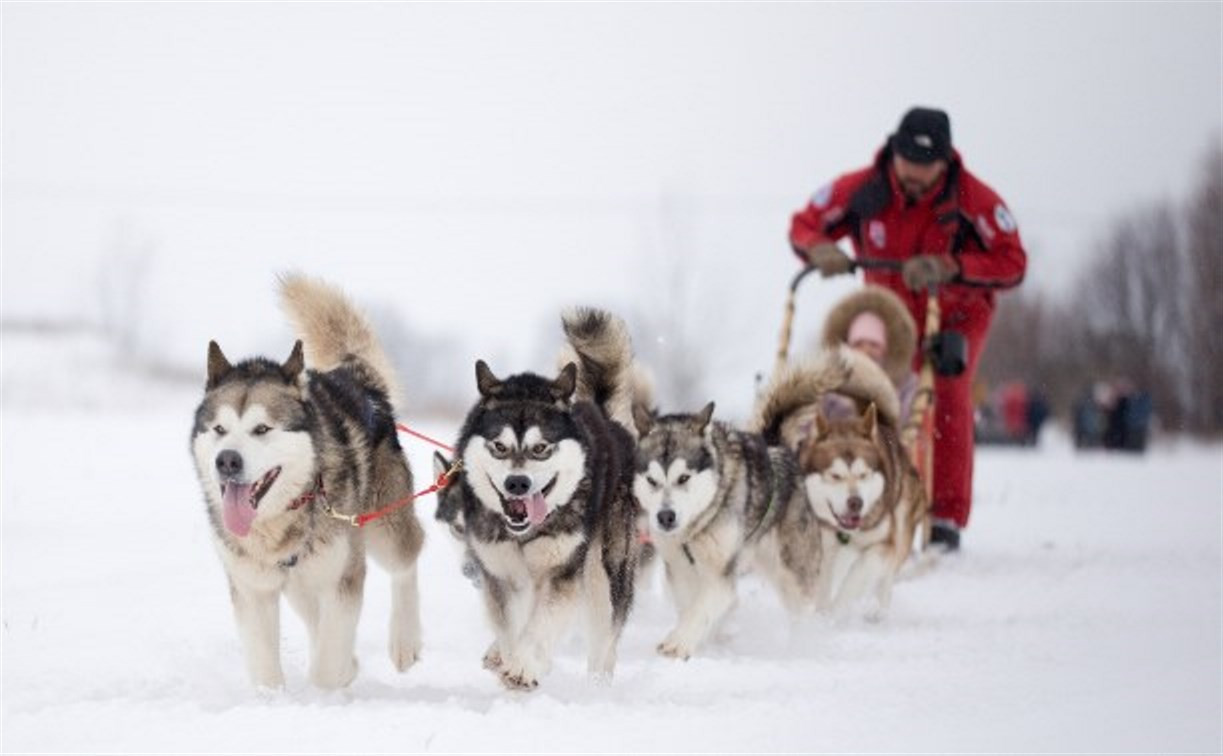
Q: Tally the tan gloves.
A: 2